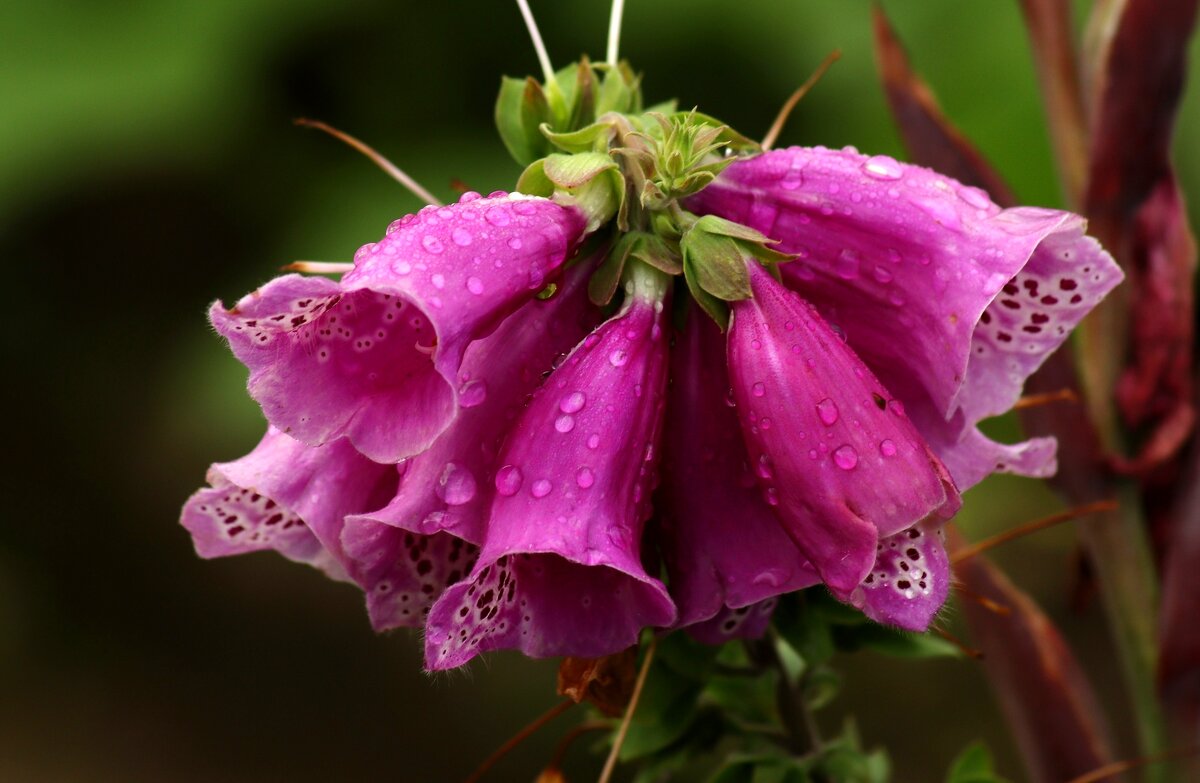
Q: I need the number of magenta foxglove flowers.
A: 7